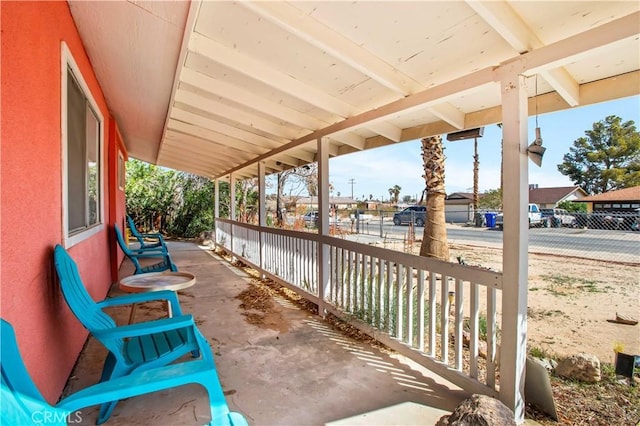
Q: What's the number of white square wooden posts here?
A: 5